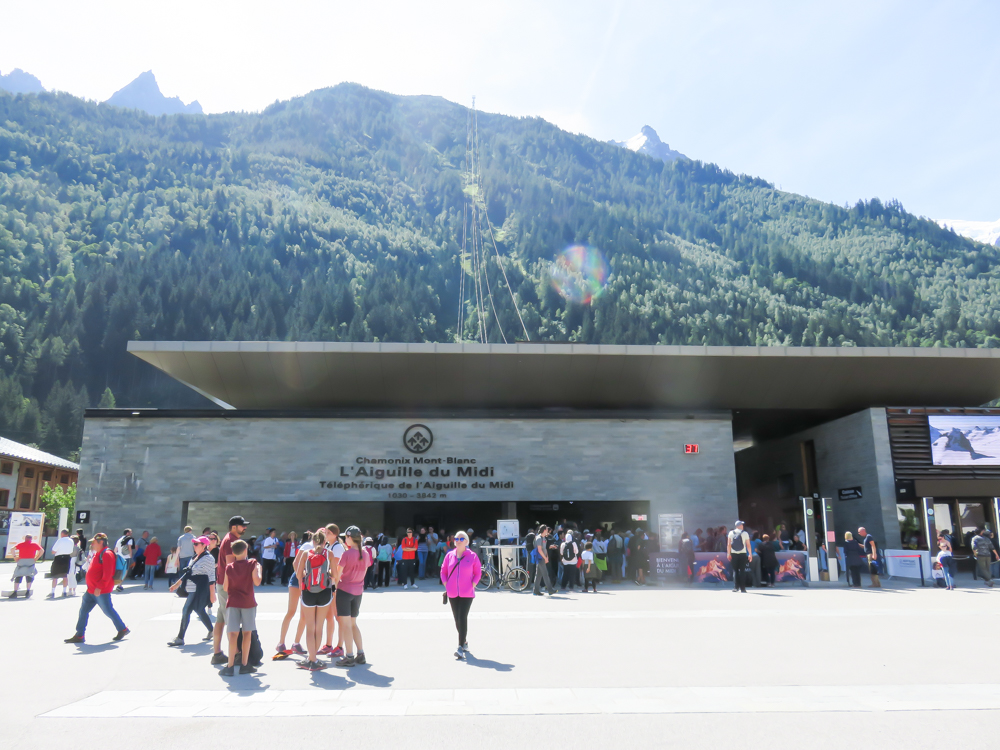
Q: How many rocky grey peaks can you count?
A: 3